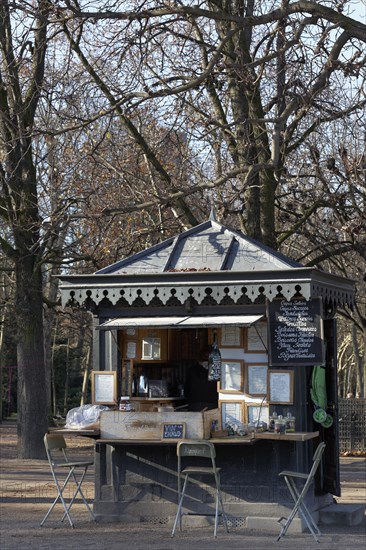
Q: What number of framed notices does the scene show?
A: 8